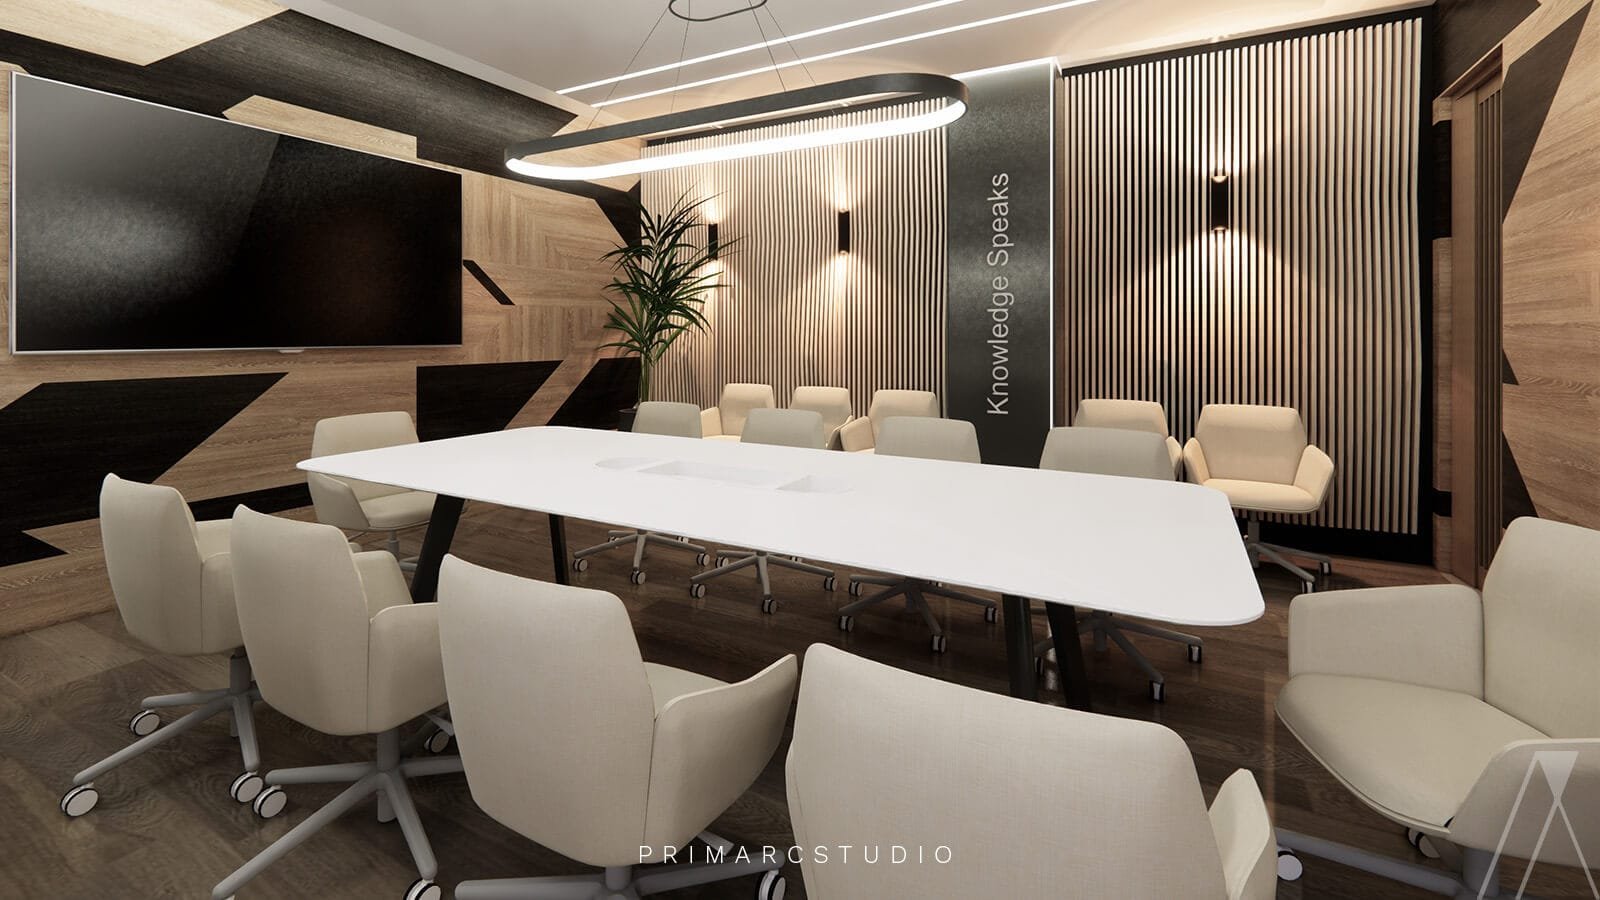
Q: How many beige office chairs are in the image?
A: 15